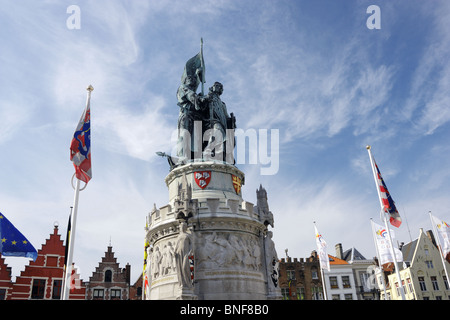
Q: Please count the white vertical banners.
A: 3